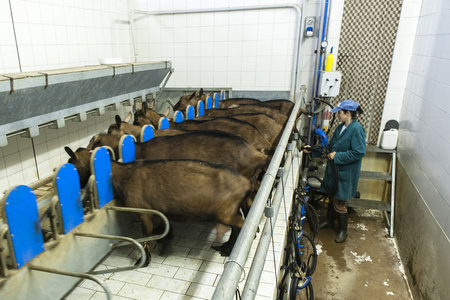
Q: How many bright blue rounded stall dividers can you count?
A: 12